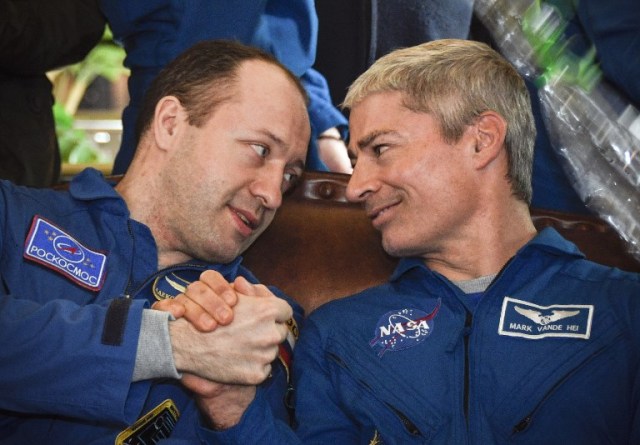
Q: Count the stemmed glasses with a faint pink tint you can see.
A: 0